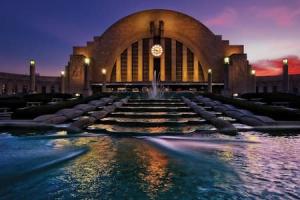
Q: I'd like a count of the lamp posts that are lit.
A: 8